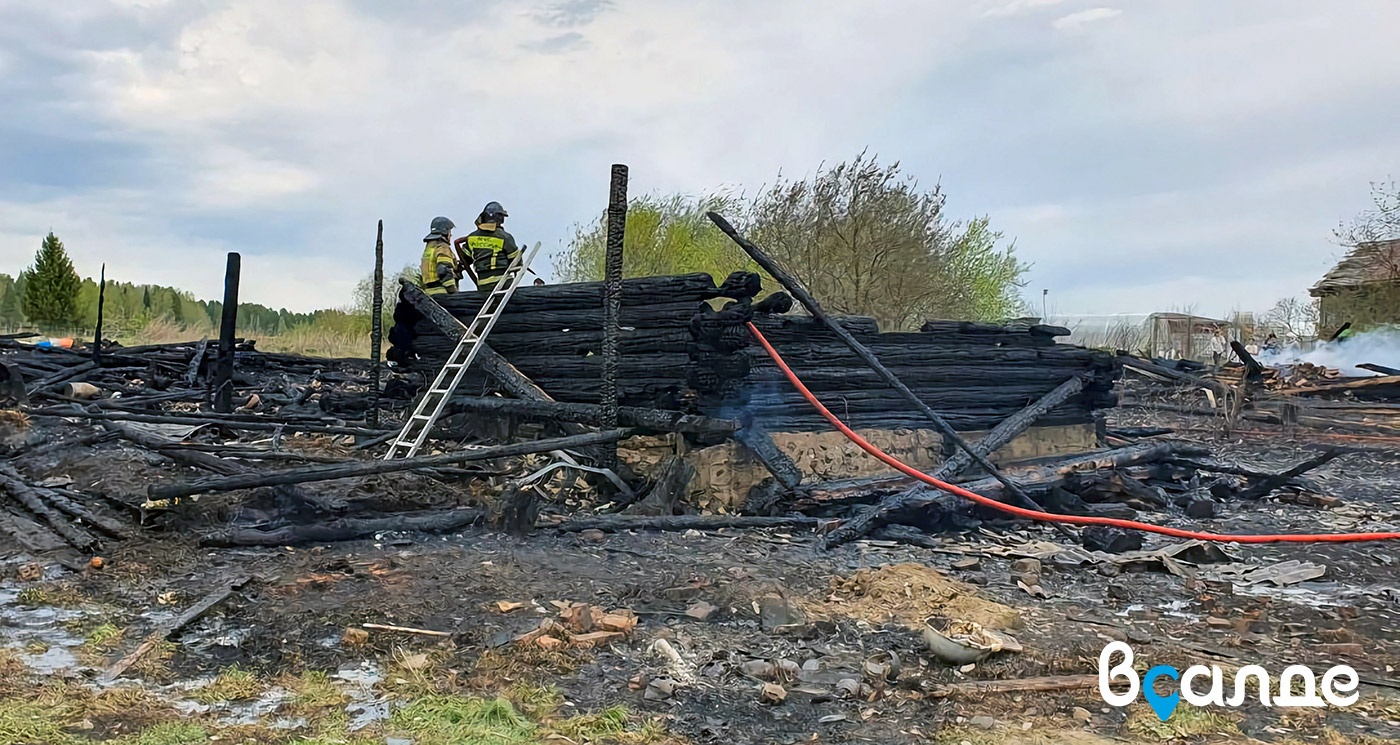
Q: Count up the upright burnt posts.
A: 4